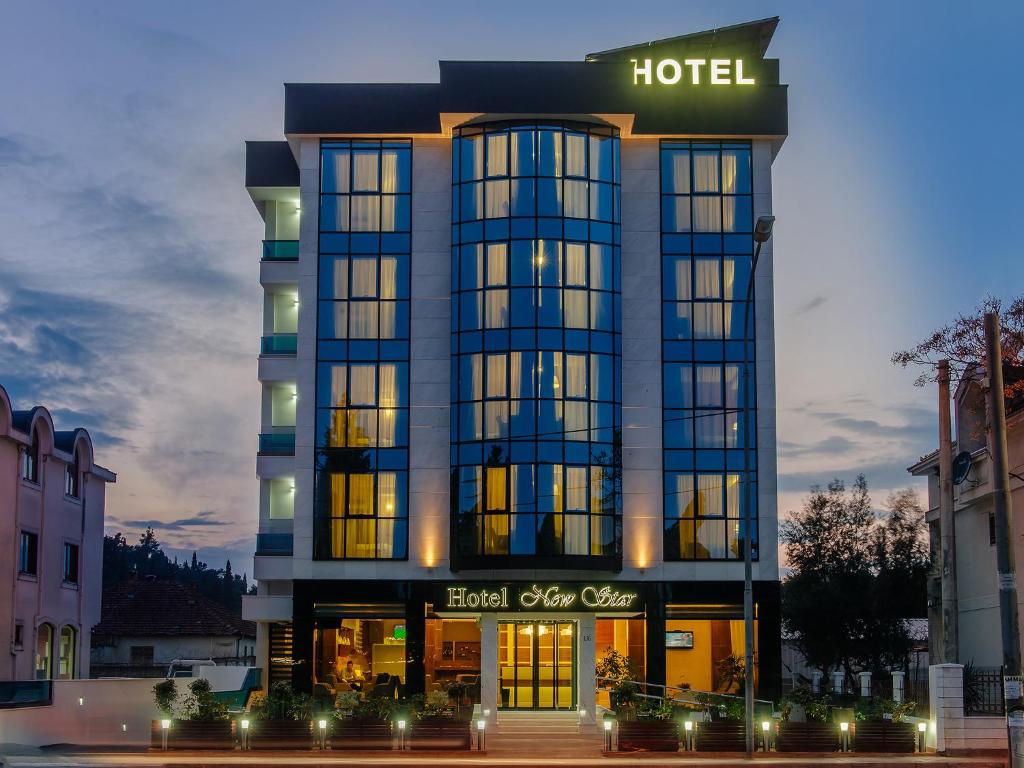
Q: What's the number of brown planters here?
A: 8